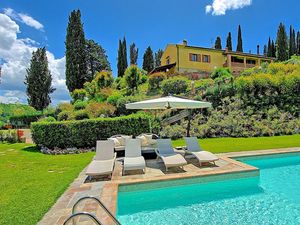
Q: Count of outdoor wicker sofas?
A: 2